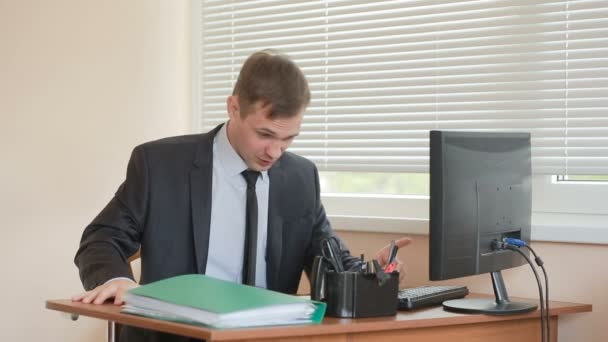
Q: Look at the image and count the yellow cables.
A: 0